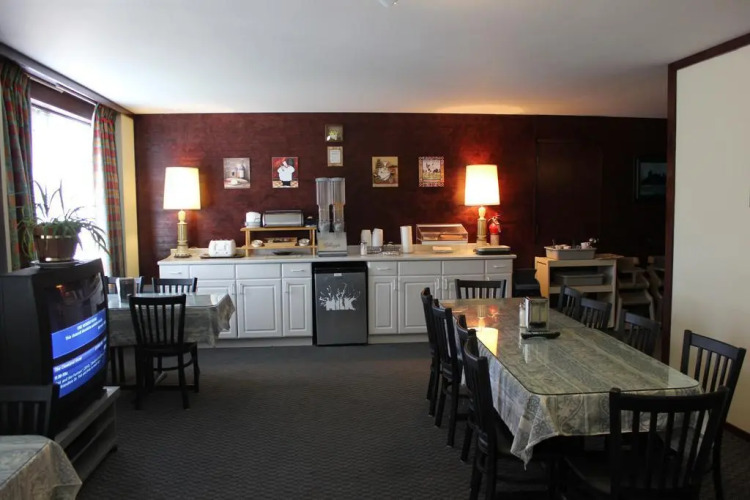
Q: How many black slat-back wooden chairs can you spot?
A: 14